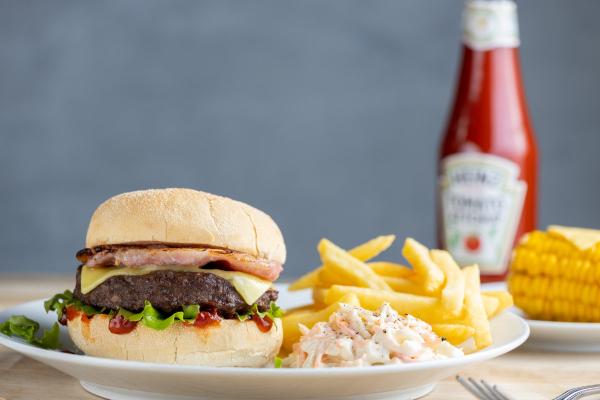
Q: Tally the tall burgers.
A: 1